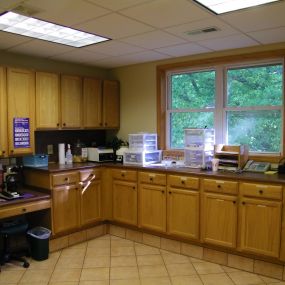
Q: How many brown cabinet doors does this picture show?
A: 13